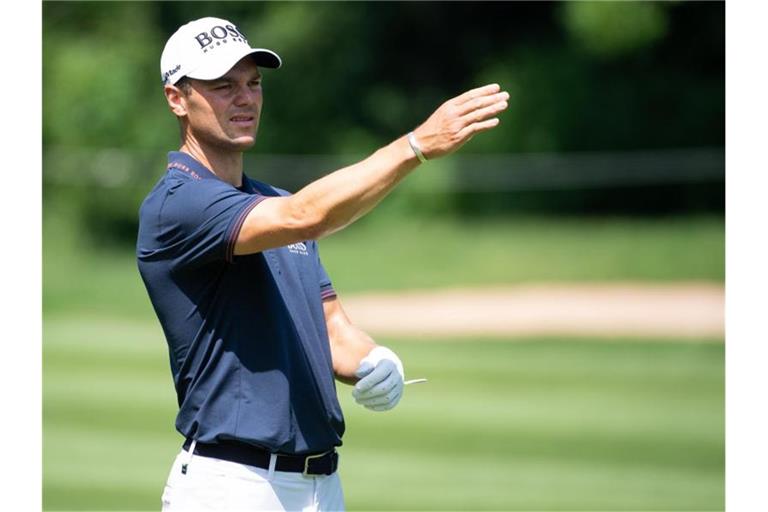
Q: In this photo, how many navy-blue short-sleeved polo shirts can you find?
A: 1